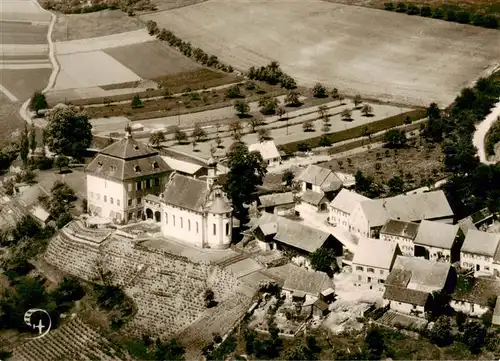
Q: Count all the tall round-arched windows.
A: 7